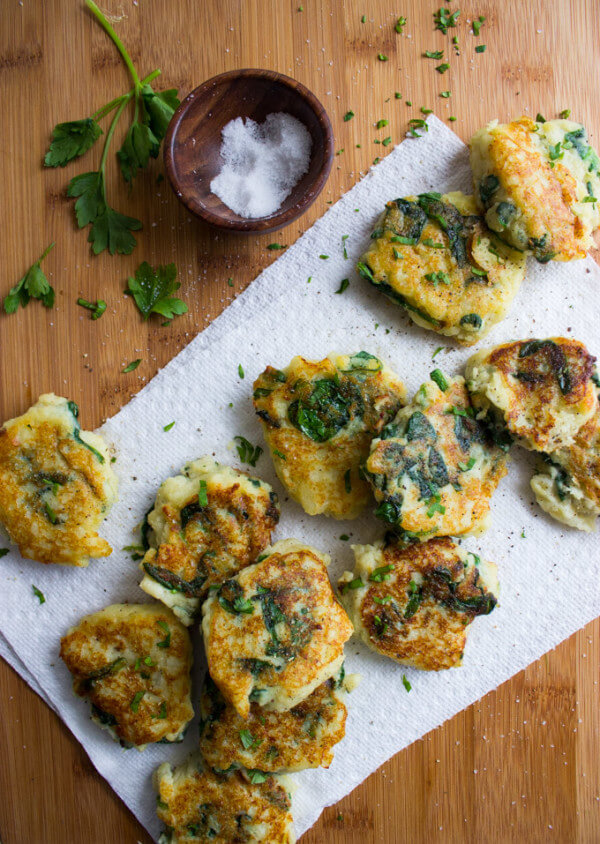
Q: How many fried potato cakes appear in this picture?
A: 13